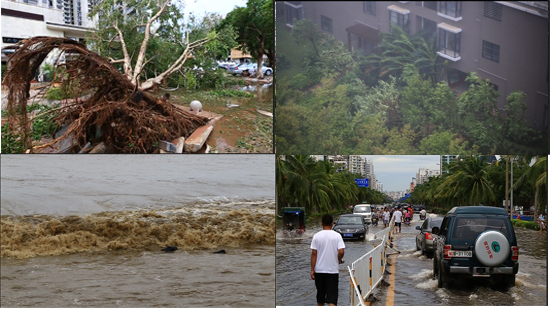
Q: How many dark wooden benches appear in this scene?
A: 0